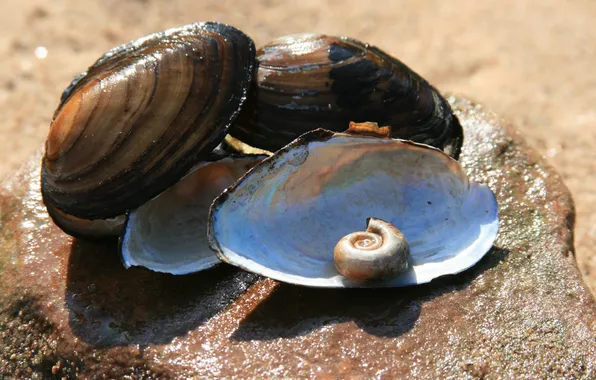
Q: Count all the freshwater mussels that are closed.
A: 2